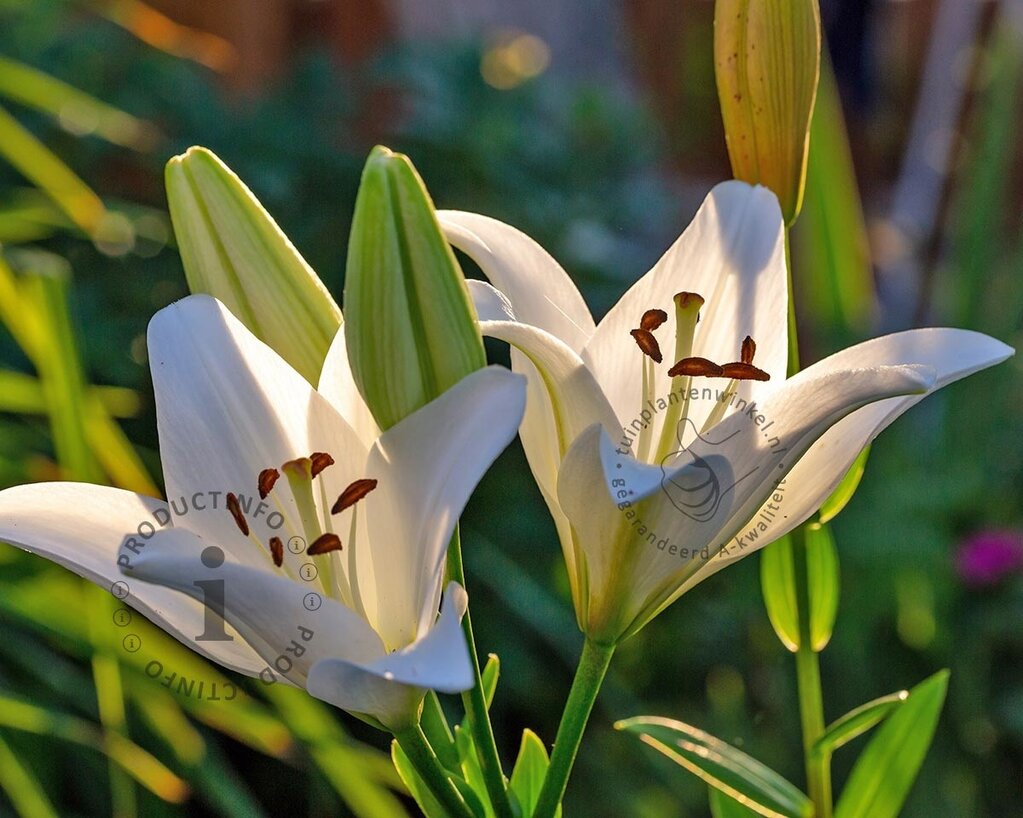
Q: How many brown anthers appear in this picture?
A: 11